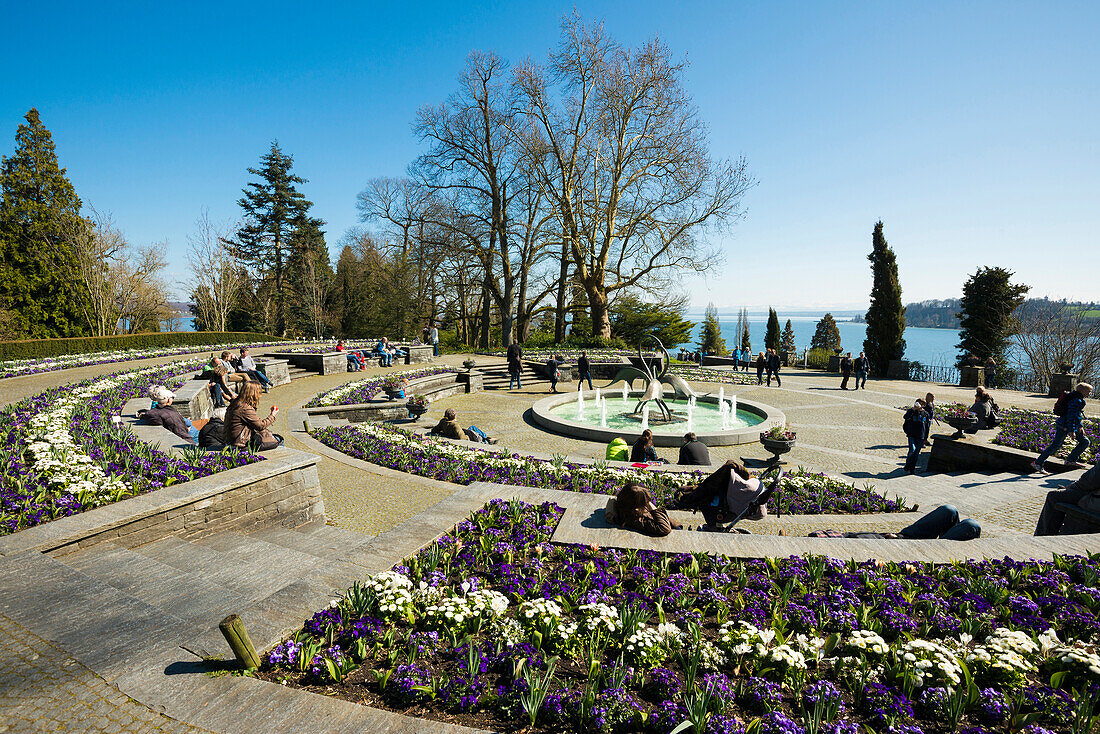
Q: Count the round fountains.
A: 1